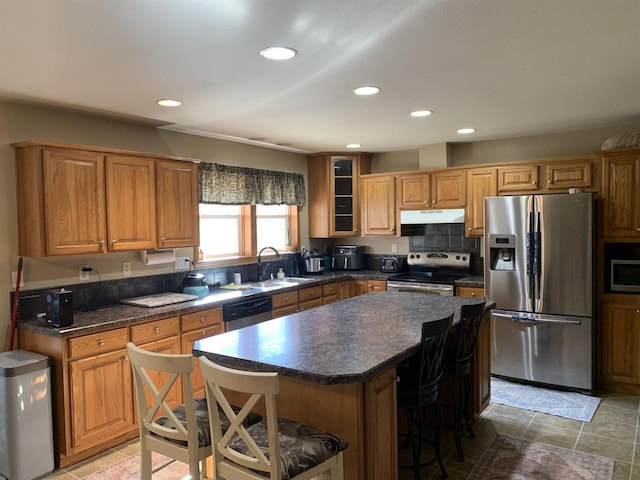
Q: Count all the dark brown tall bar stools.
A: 2